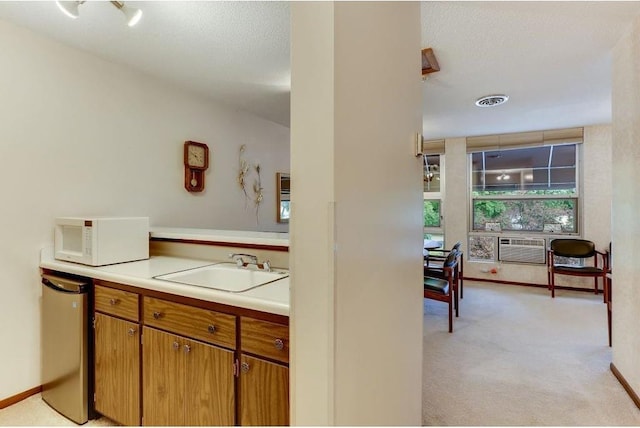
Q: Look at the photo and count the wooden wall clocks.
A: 1